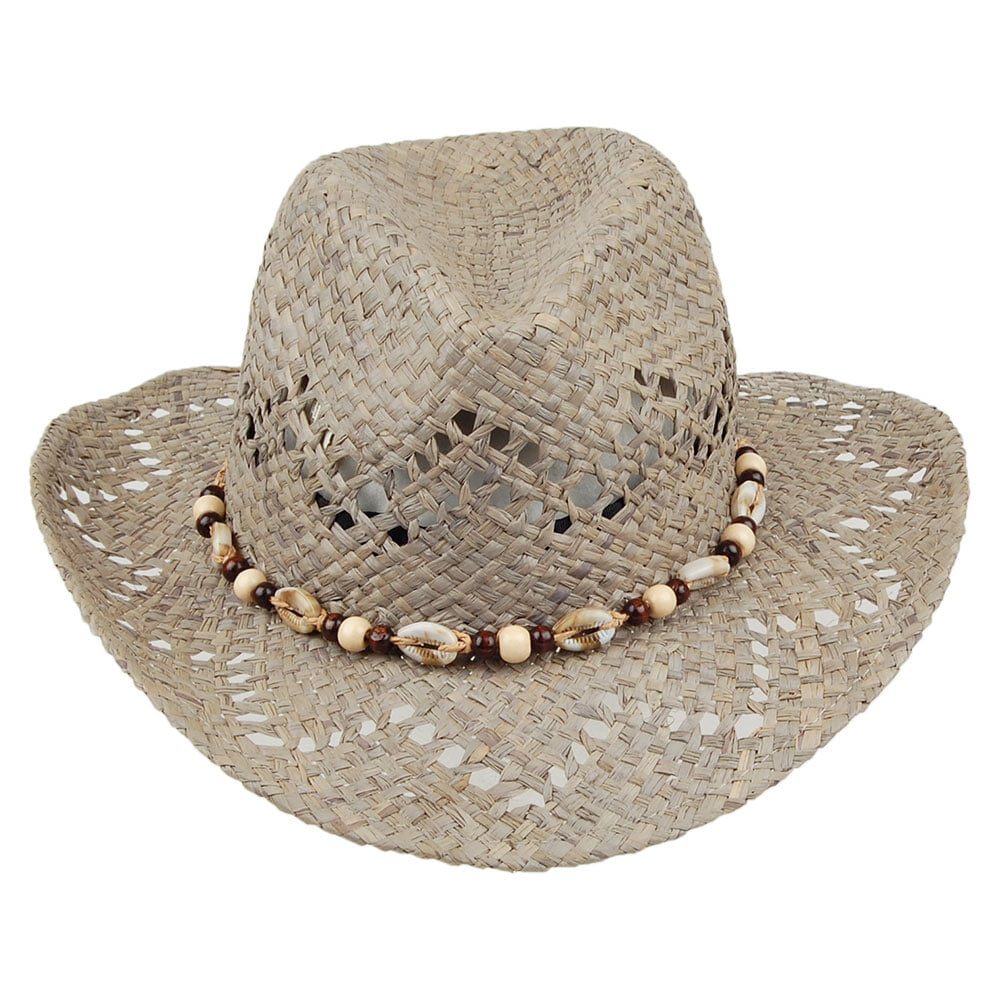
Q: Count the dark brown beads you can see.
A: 14